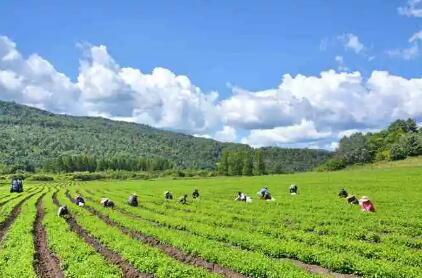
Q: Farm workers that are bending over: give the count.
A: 13